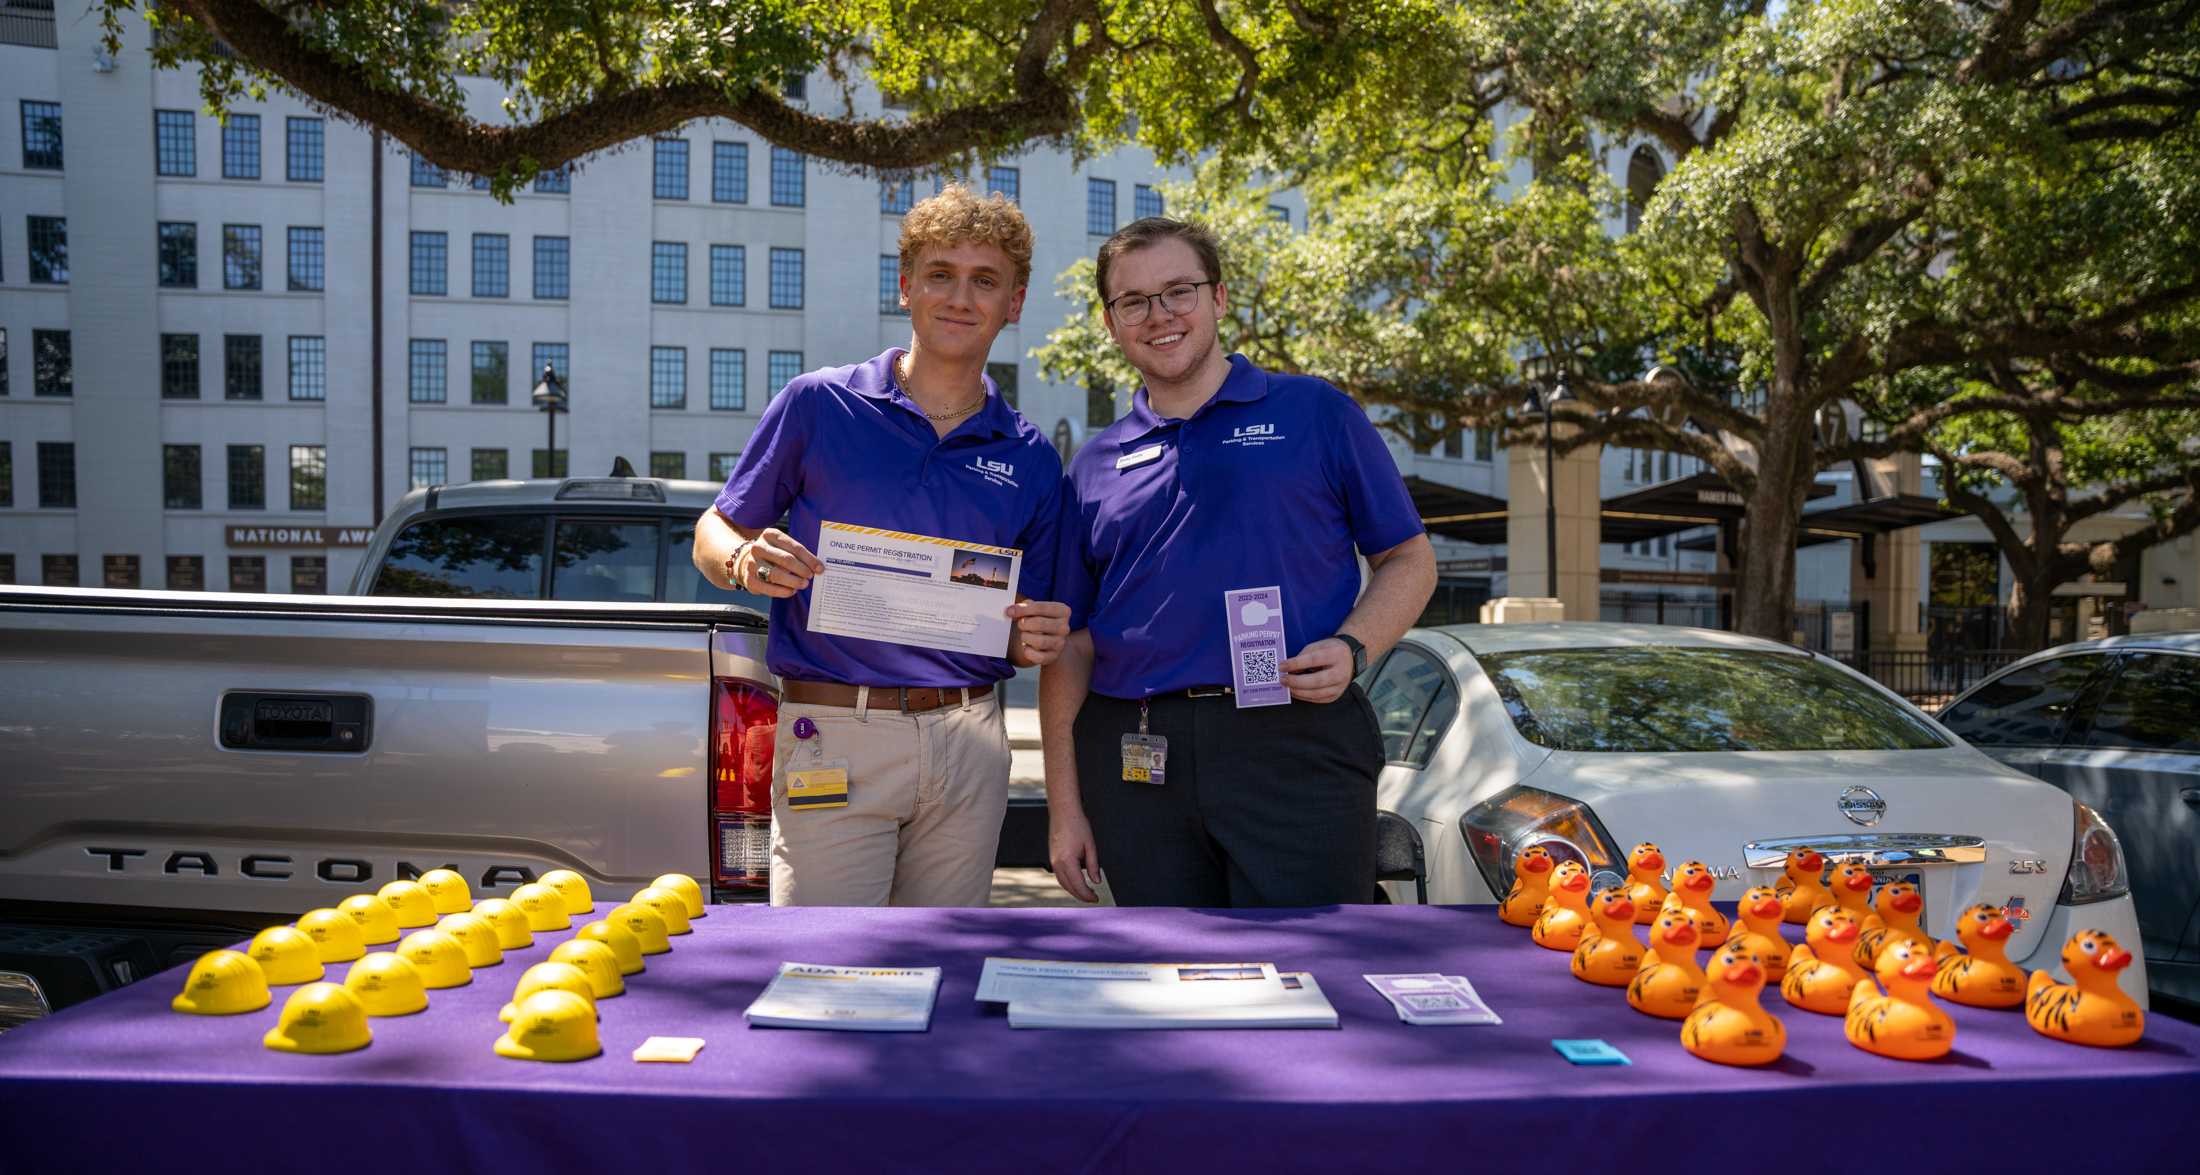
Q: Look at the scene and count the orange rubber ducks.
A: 15